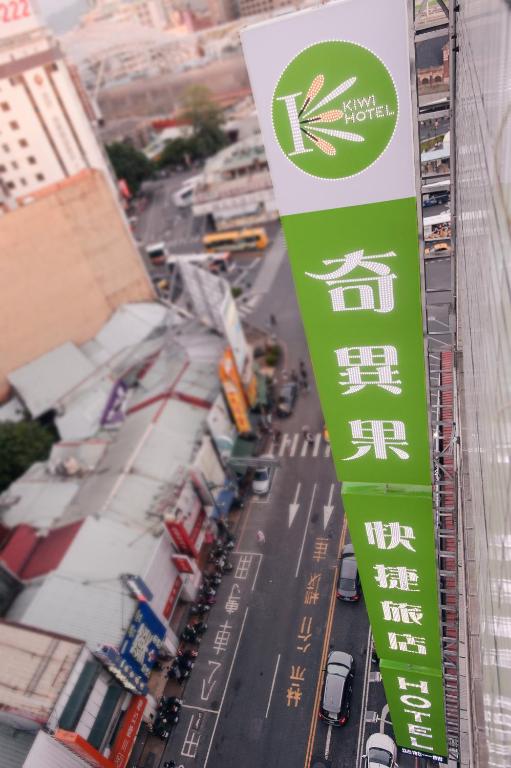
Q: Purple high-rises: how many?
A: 0